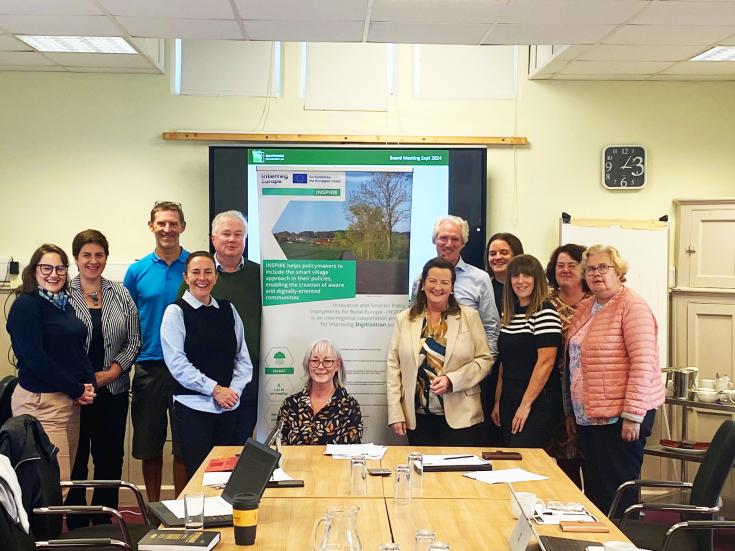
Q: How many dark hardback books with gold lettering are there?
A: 1